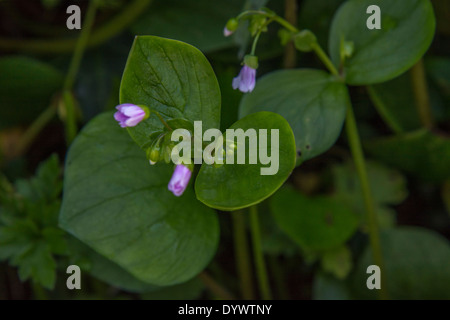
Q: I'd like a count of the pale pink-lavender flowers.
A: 3